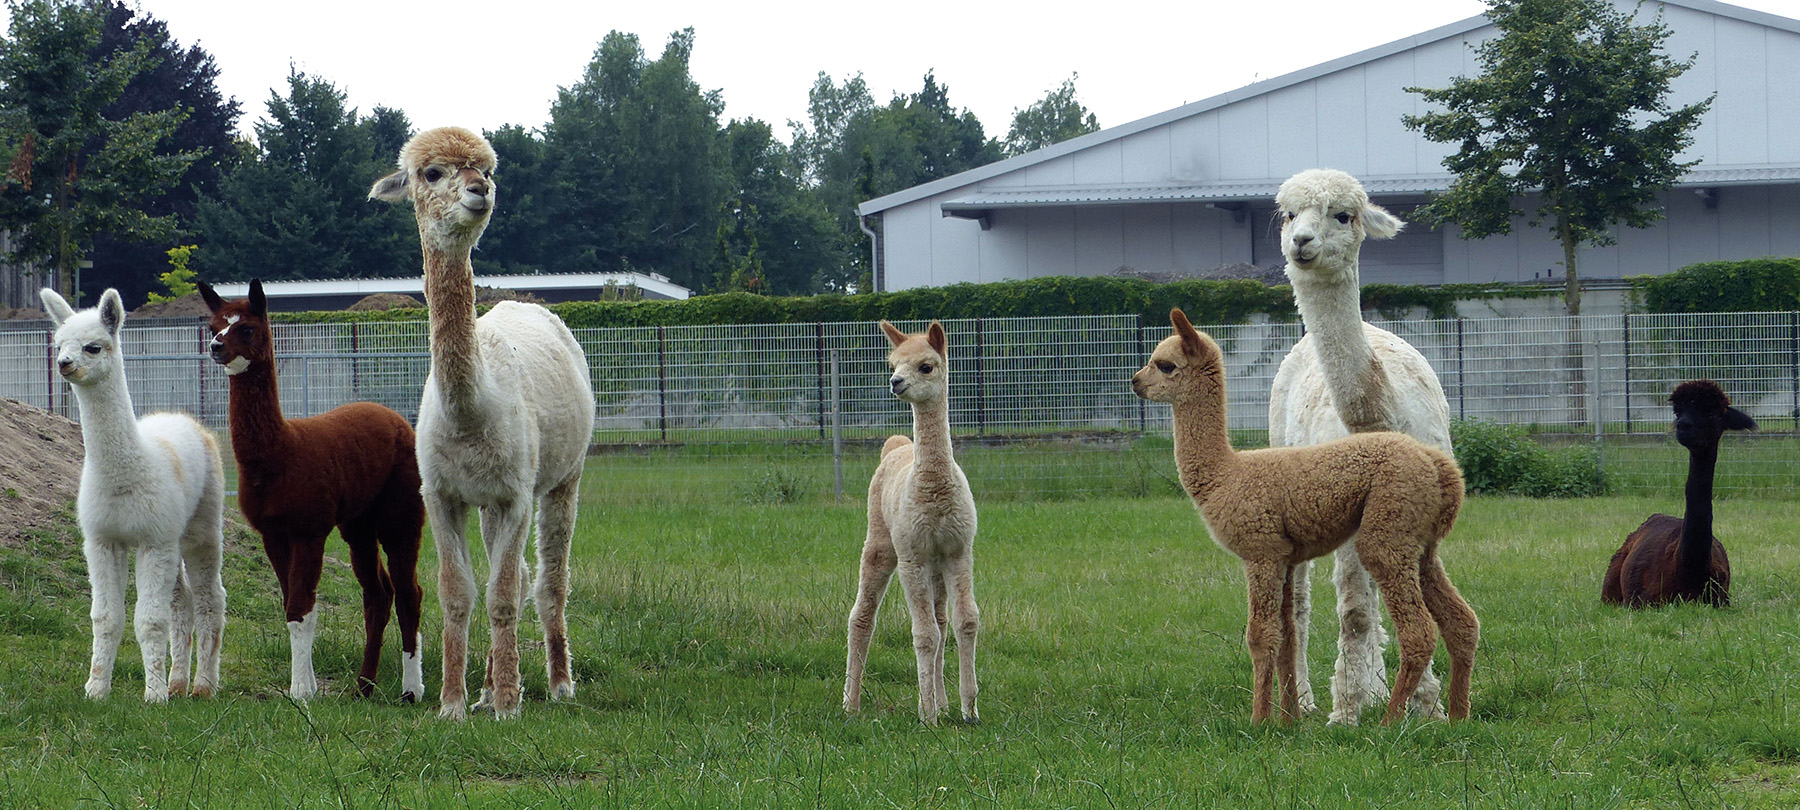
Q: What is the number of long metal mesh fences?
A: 1